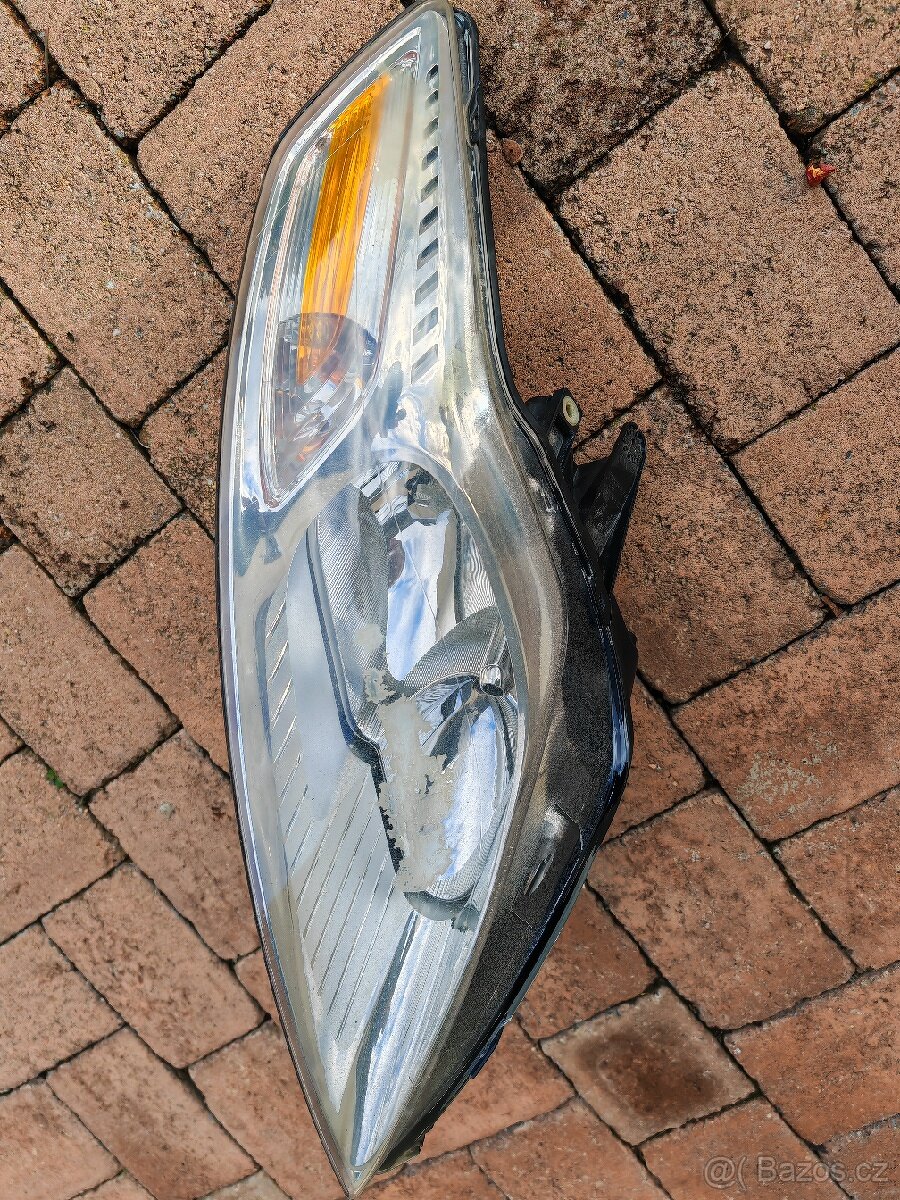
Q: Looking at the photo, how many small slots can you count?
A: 10